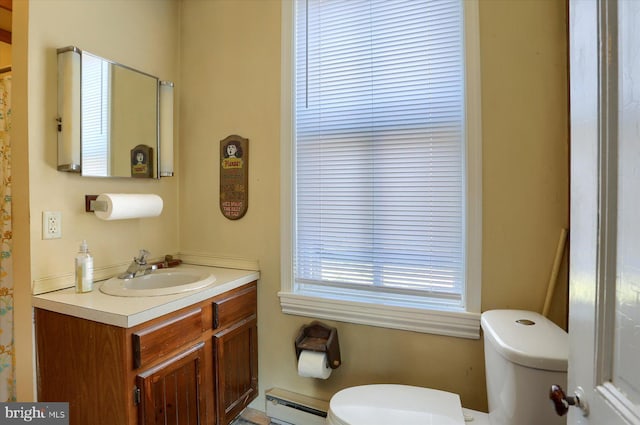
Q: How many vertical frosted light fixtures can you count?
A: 2